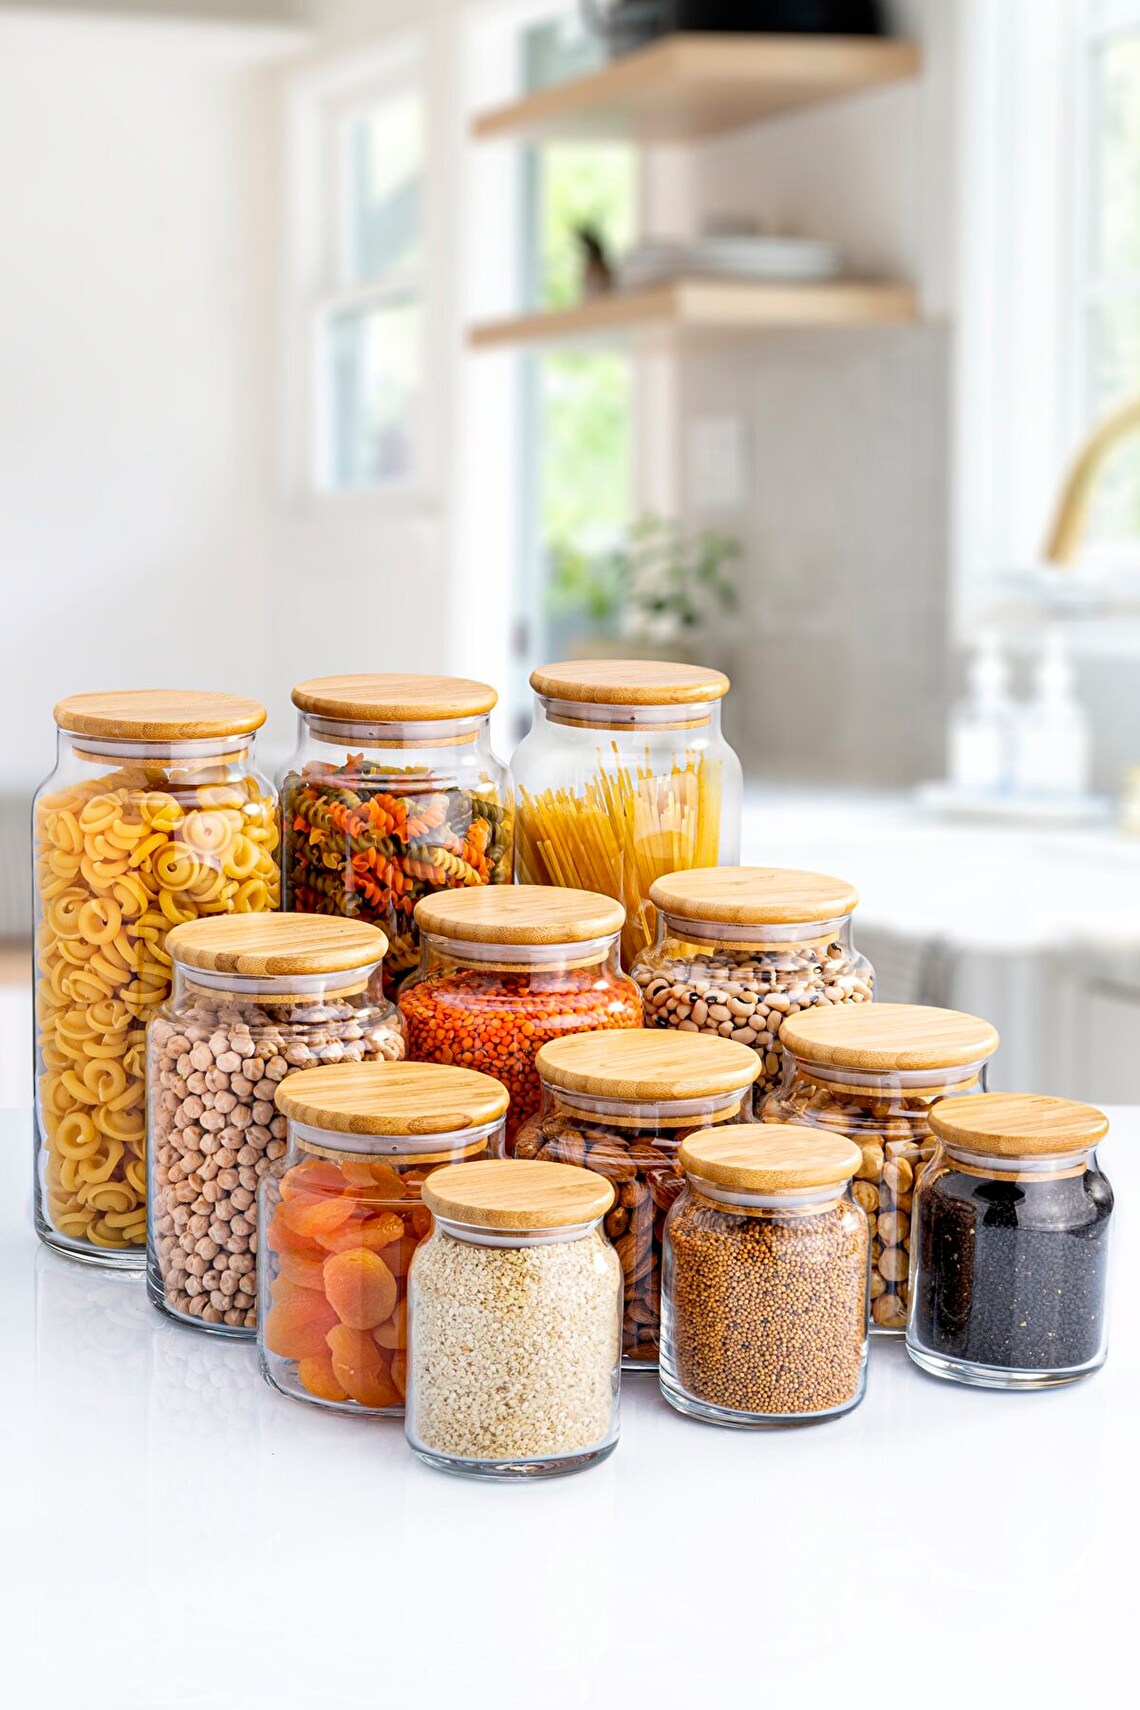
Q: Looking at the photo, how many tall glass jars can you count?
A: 3